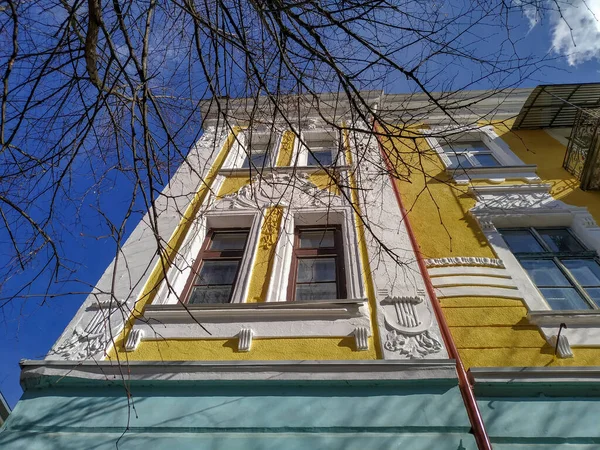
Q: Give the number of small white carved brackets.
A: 4